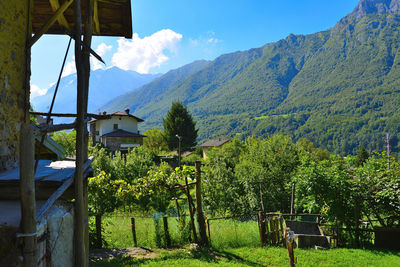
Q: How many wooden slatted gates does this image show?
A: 1